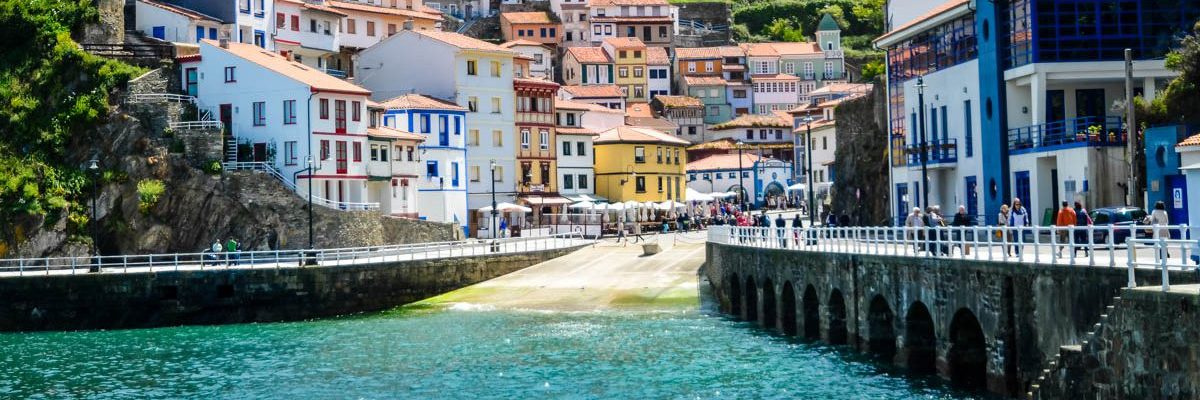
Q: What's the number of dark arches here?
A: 9